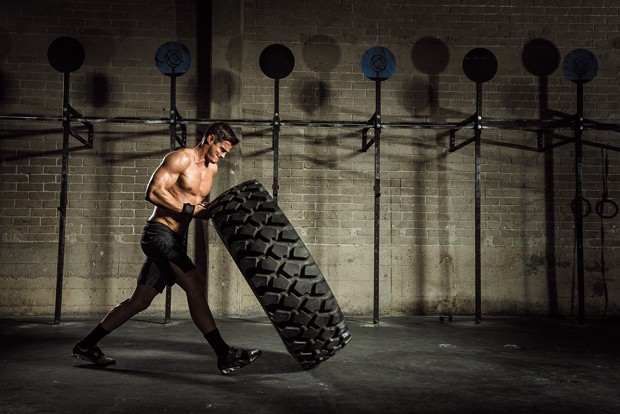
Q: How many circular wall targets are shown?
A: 6